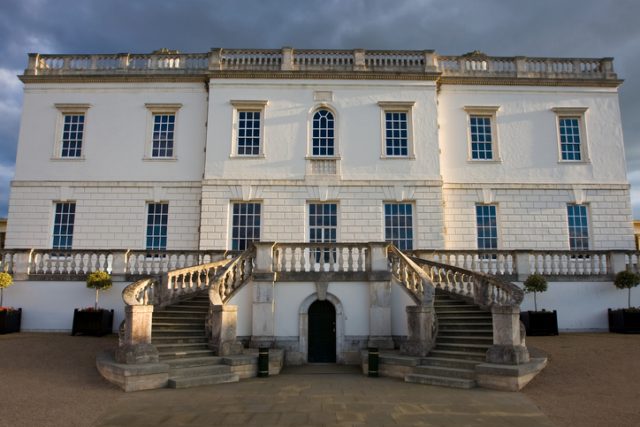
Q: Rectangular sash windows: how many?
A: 13